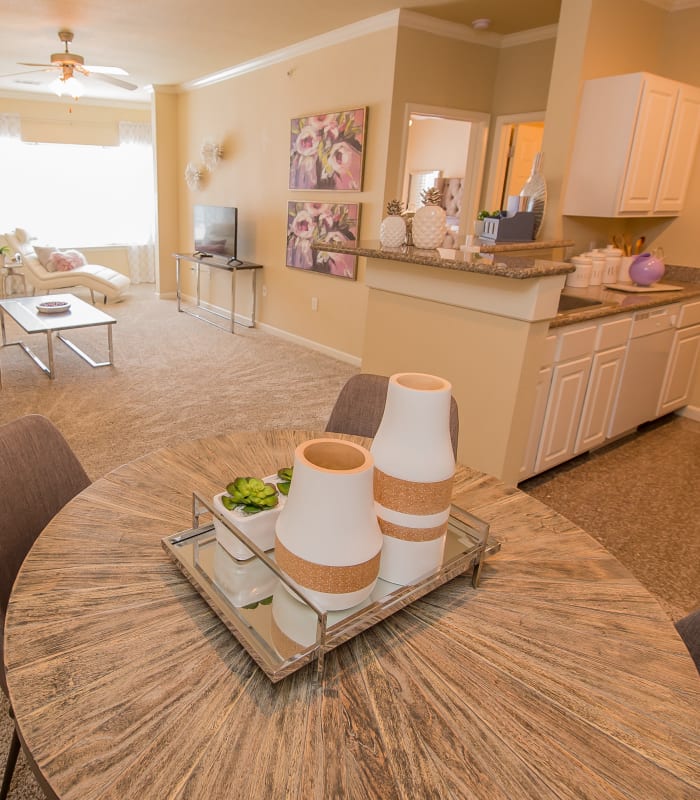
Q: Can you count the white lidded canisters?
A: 3